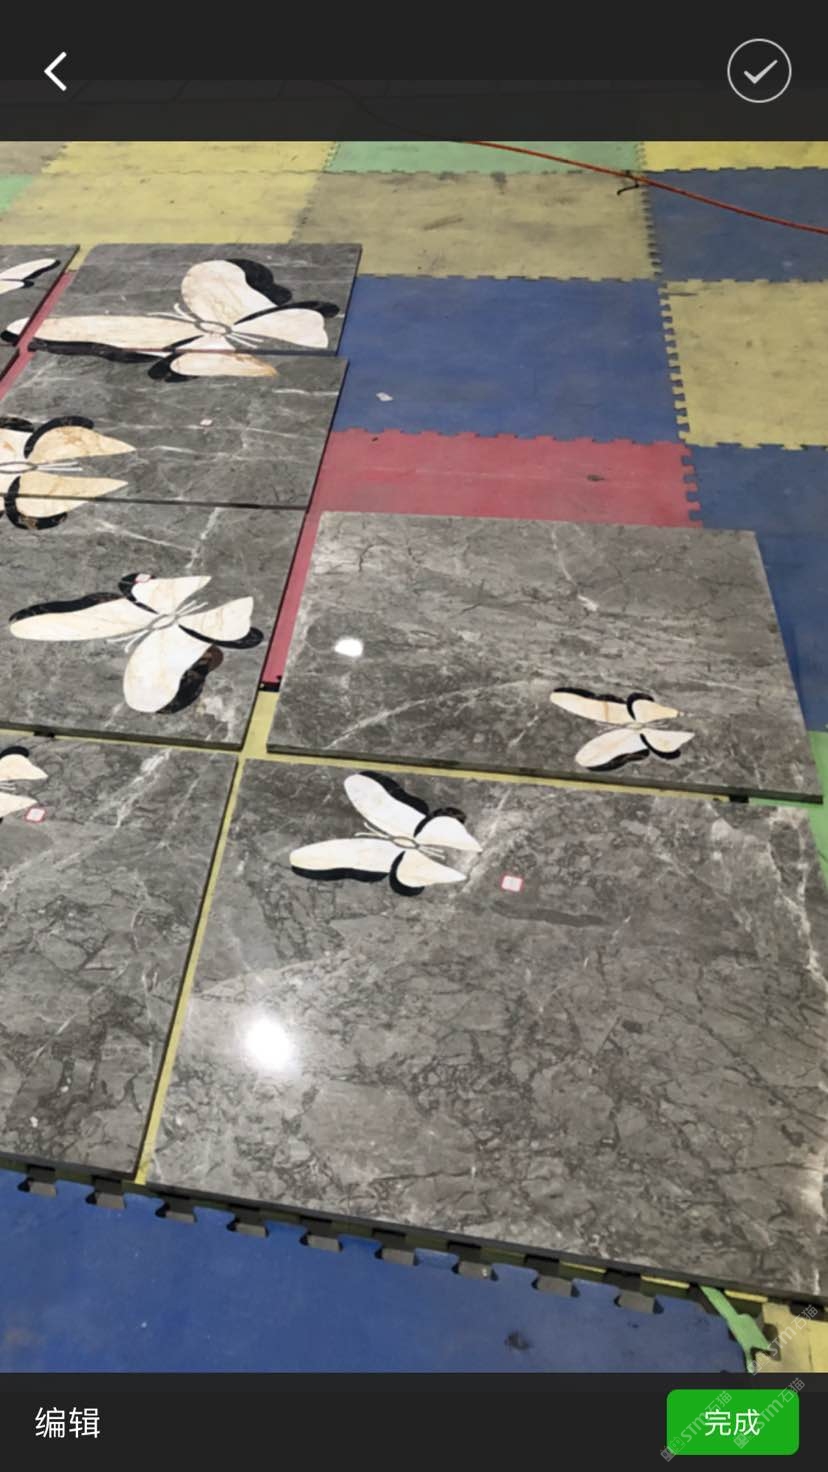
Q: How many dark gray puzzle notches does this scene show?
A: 9